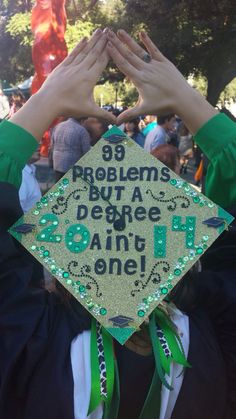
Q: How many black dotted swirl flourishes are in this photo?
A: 4